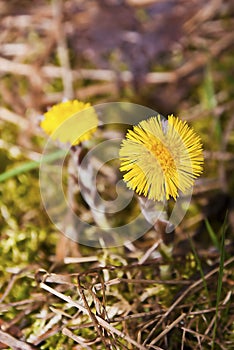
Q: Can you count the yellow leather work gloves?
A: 0